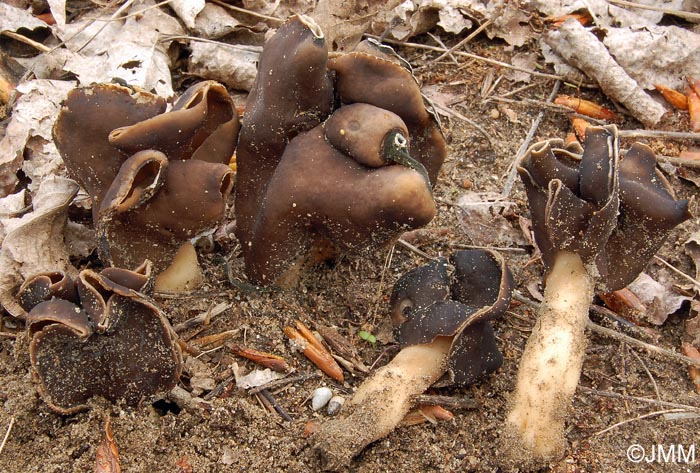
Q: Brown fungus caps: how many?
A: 5